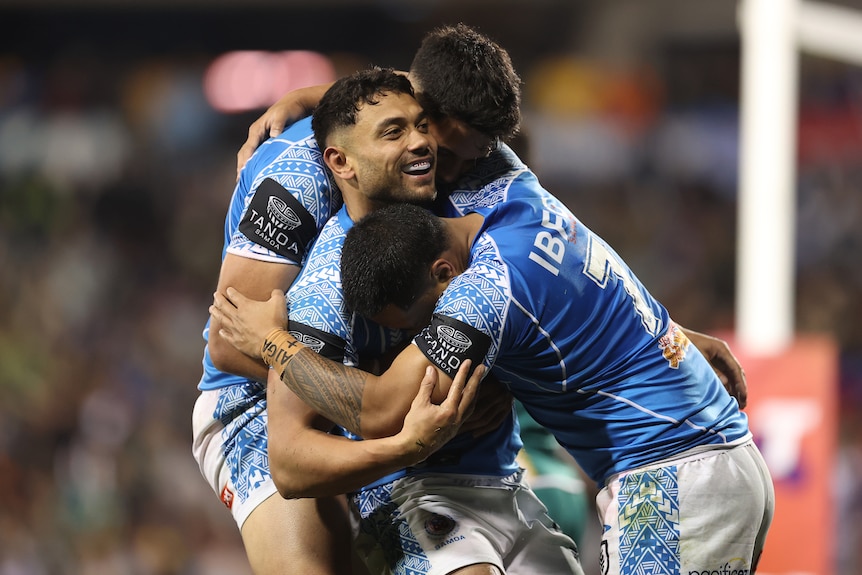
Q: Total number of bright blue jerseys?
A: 3